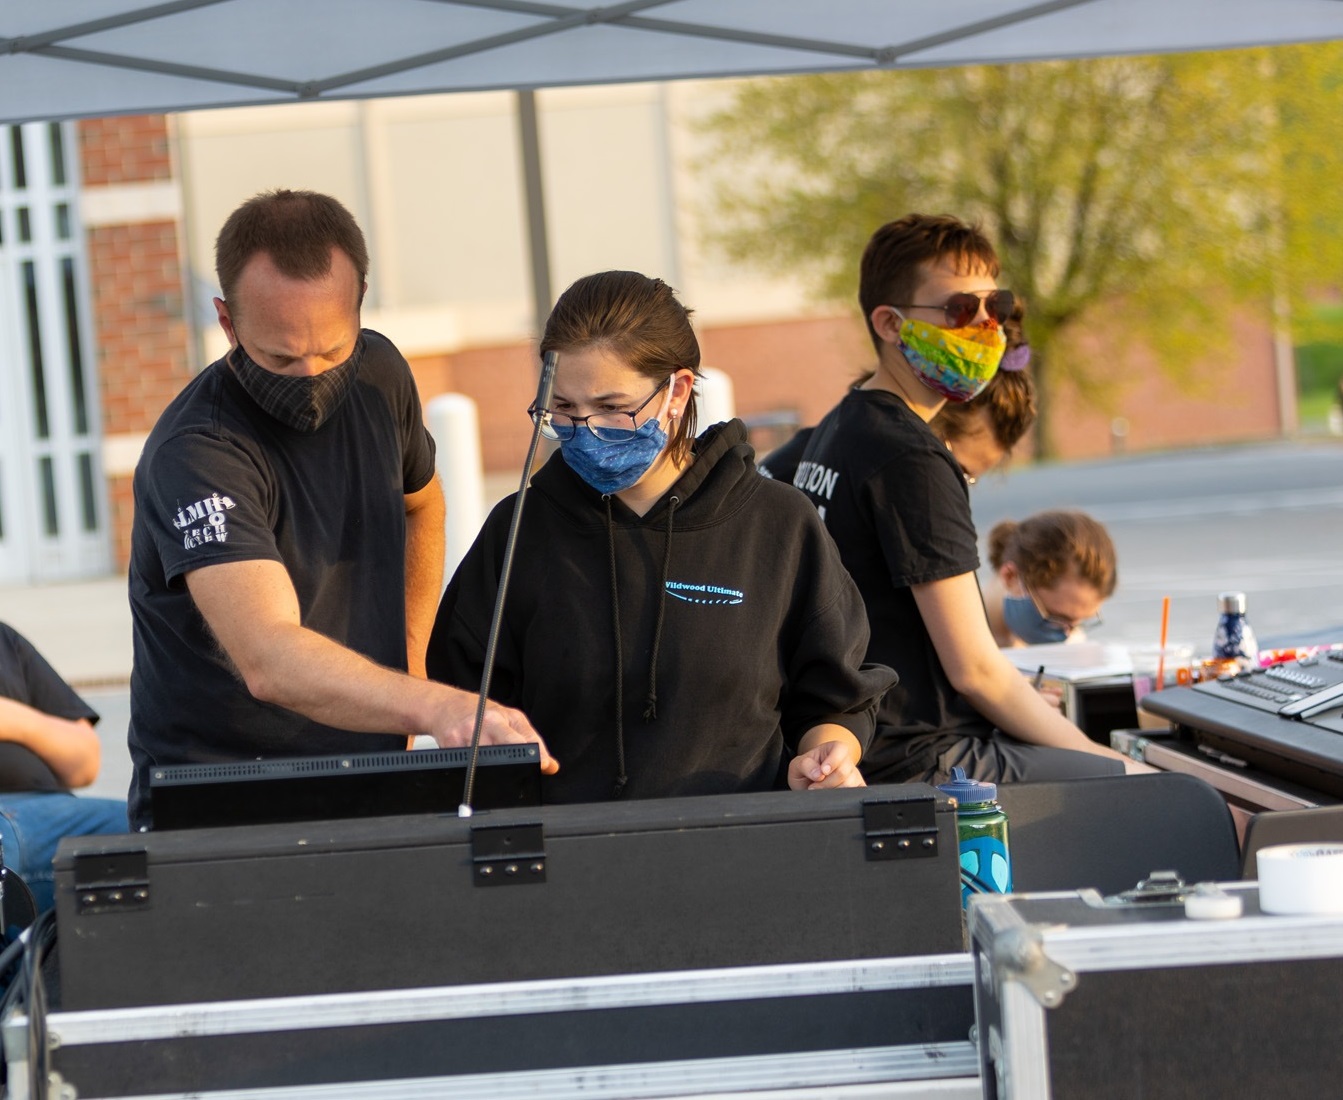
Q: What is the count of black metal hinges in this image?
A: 3